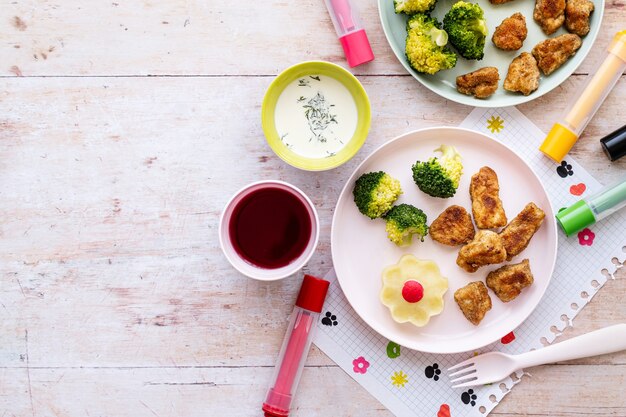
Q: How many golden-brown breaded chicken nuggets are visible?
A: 13